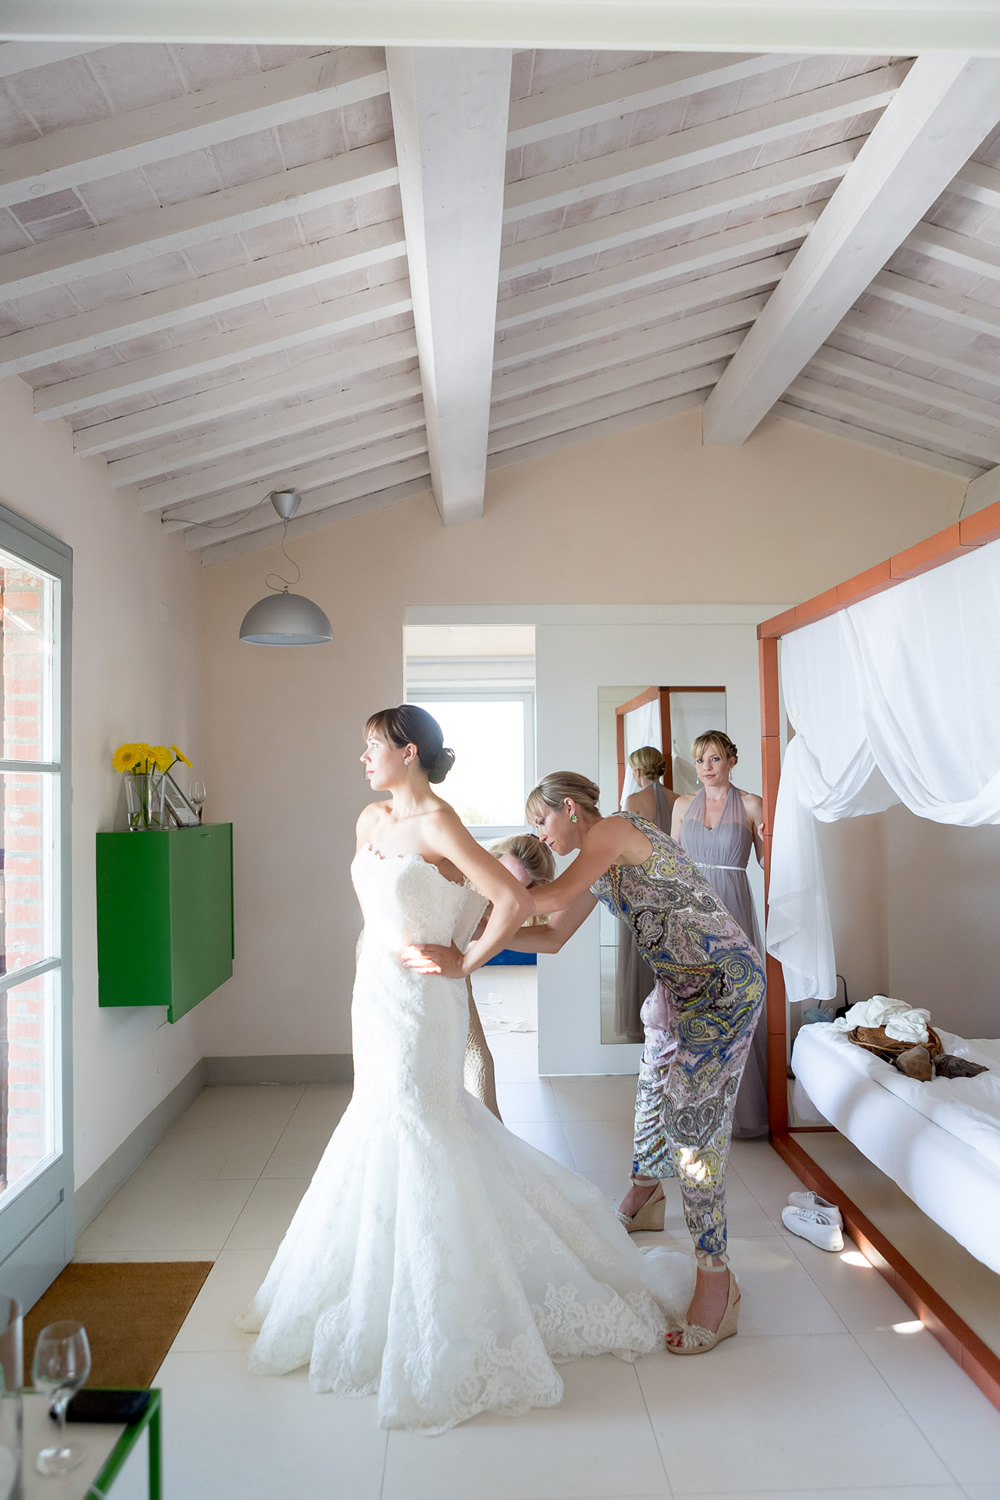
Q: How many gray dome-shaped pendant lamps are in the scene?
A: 1